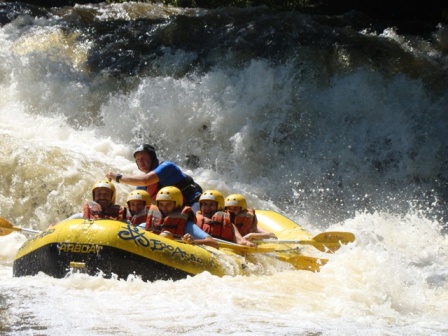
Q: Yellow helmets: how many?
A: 5